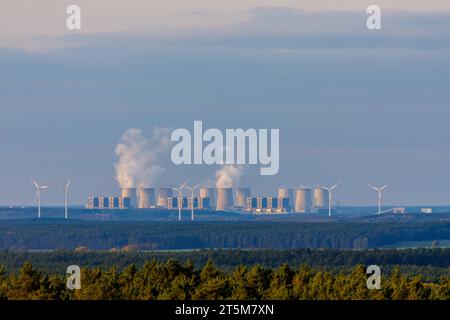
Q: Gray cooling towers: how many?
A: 9